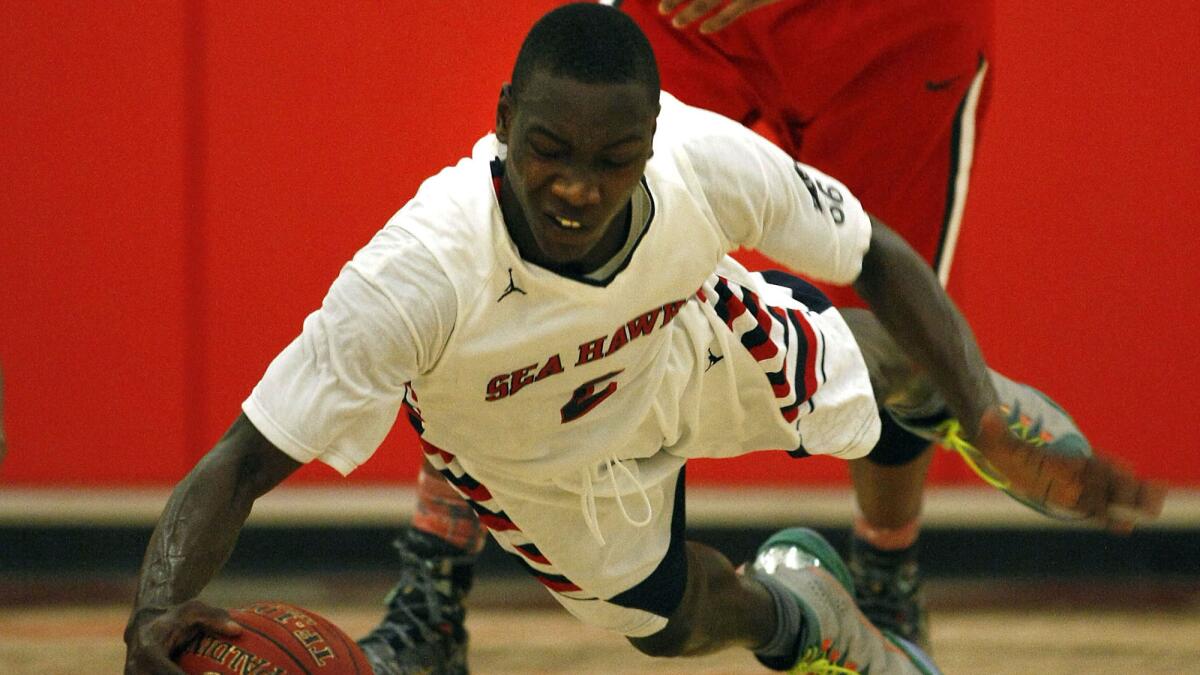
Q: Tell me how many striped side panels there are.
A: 2